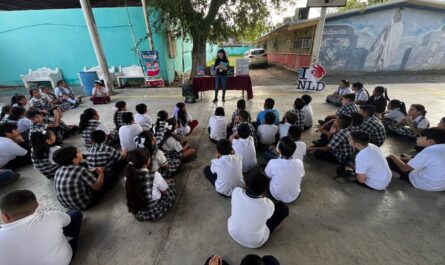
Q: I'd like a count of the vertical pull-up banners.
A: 1